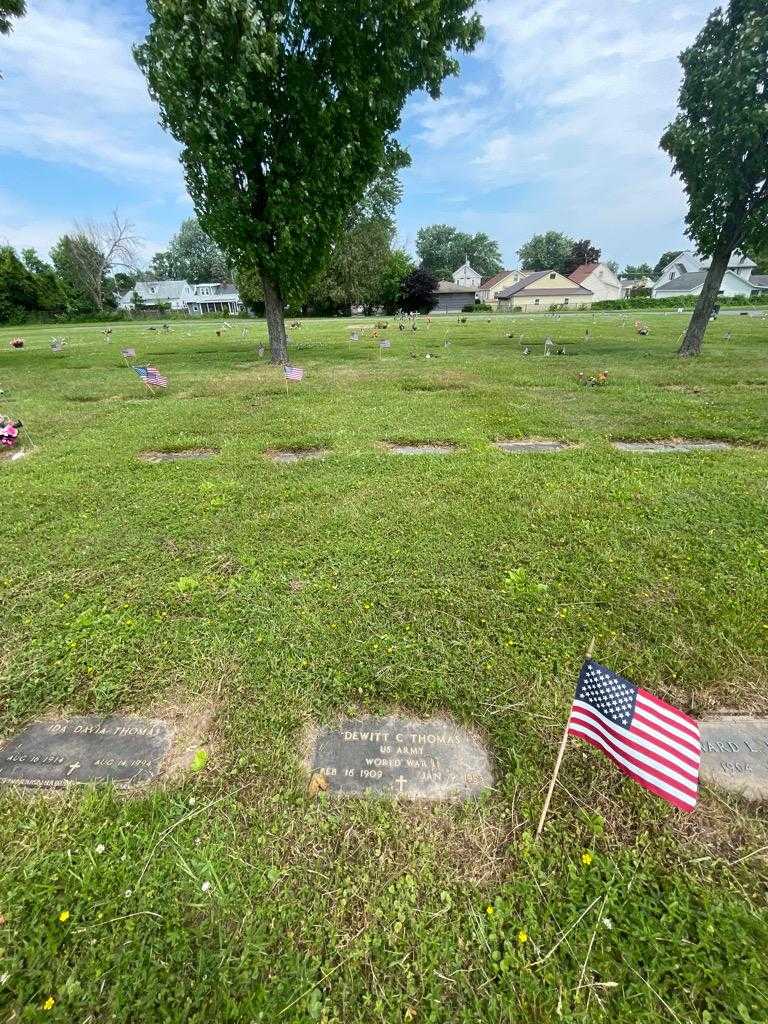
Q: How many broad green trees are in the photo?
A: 2